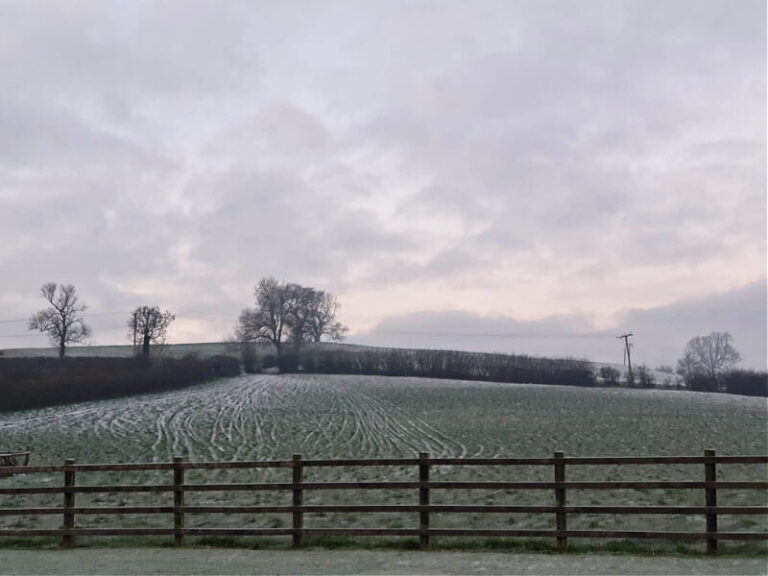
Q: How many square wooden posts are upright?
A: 6